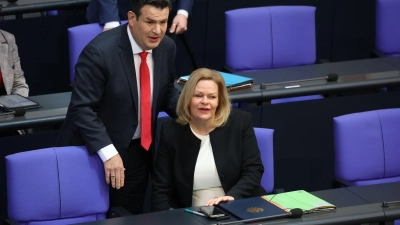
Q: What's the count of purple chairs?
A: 6